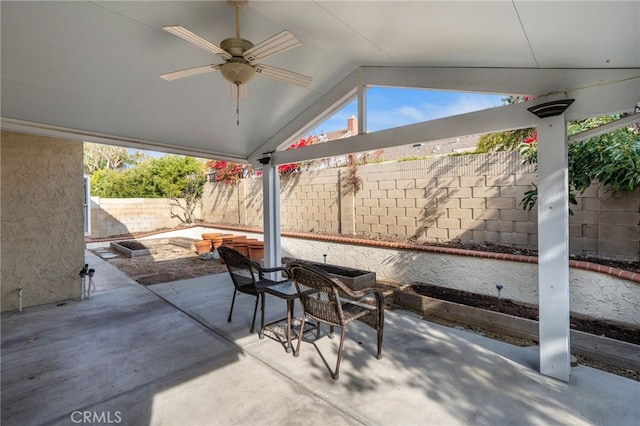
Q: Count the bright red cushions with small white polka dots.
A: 0